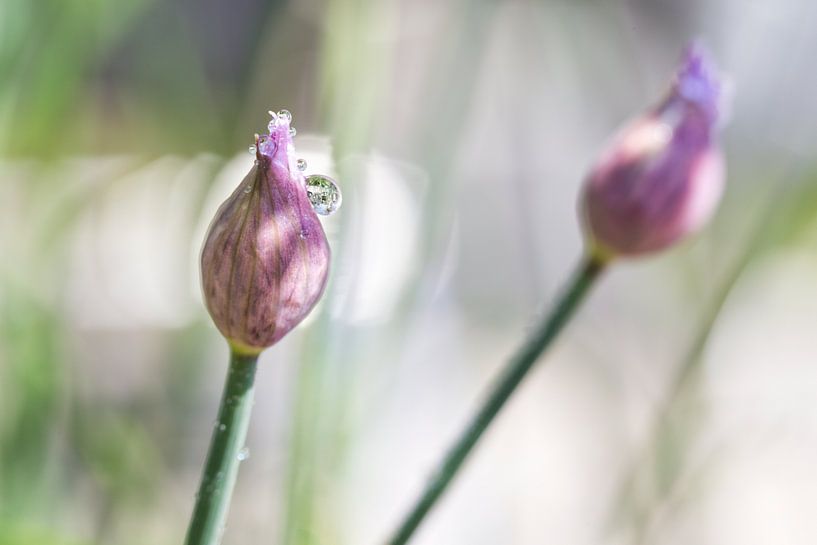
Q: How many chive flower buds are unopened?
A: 2